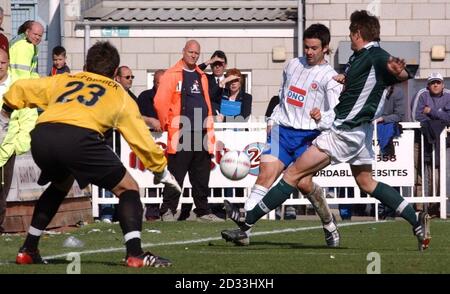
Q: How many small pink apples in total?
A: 0